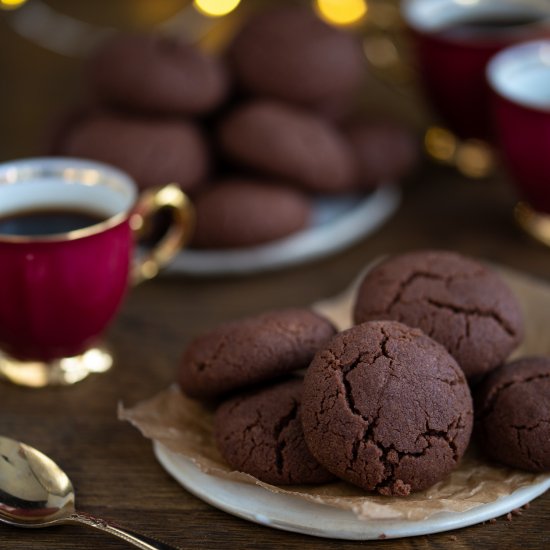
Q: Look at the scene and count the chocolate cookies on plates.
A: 11